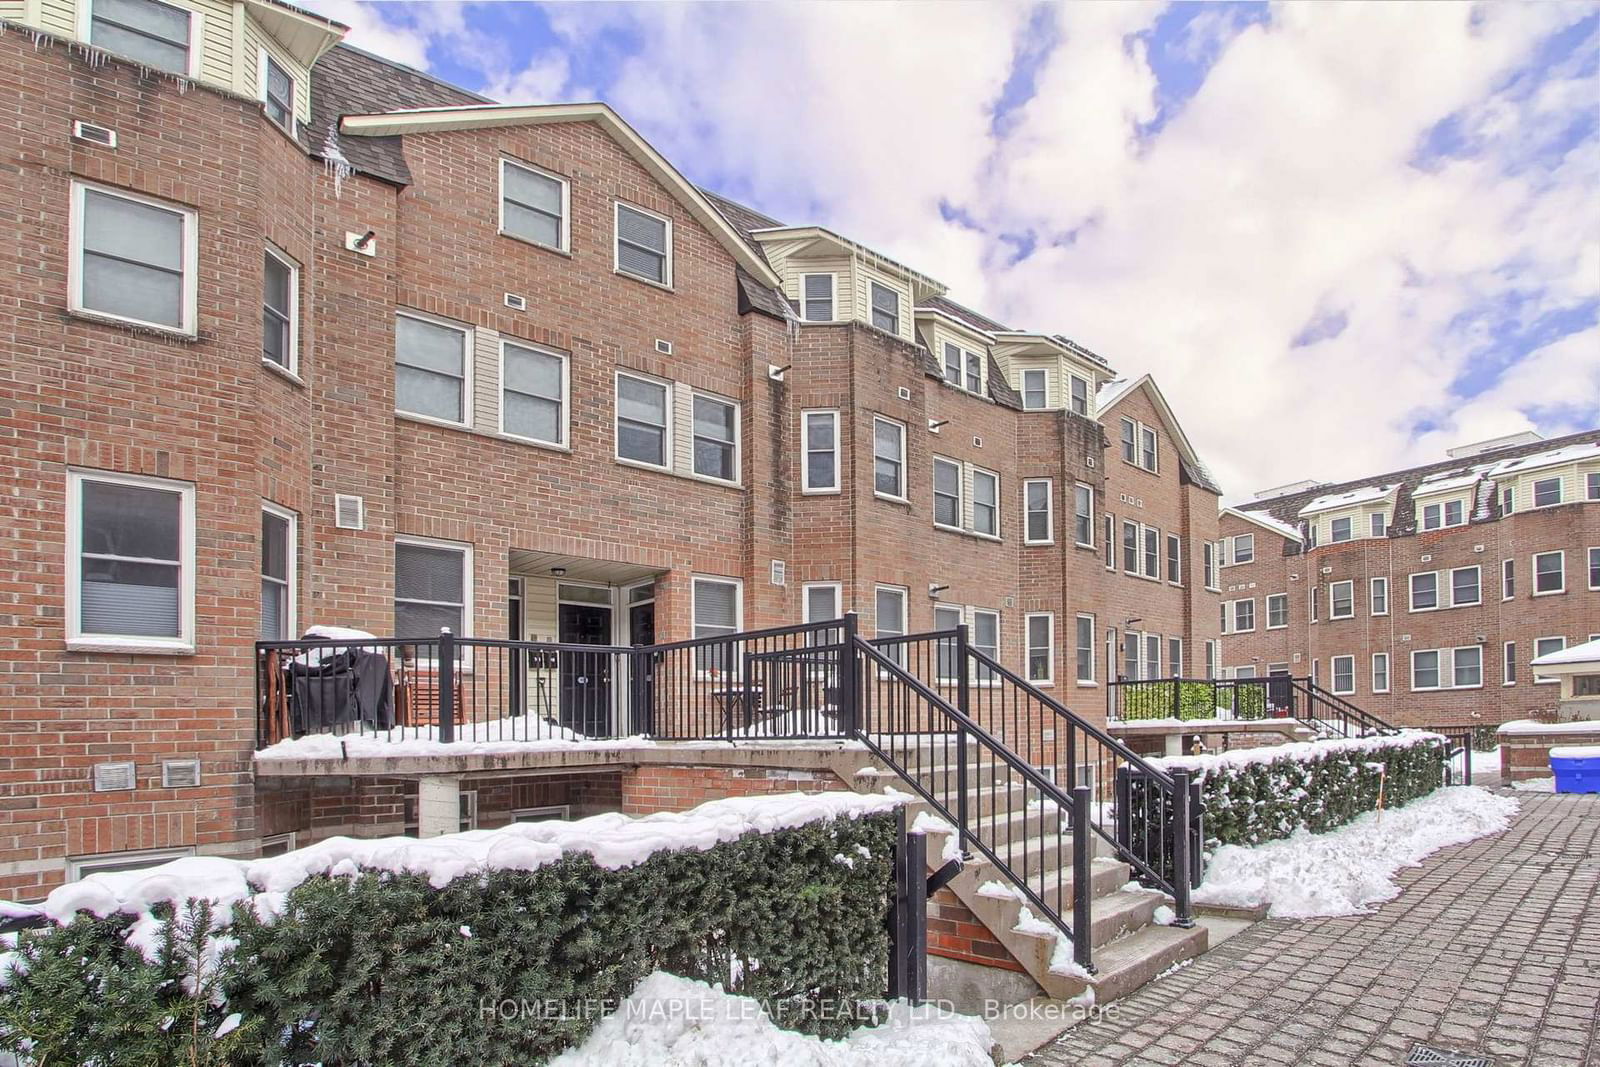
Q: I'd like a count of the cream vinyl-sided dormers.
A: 7